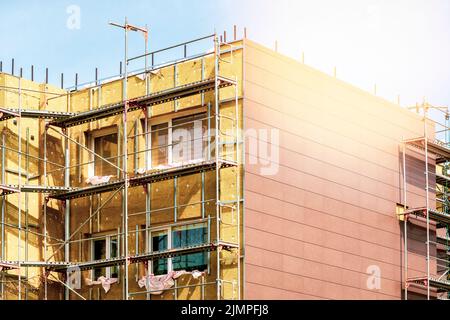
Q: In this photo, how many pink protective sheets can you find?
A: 4